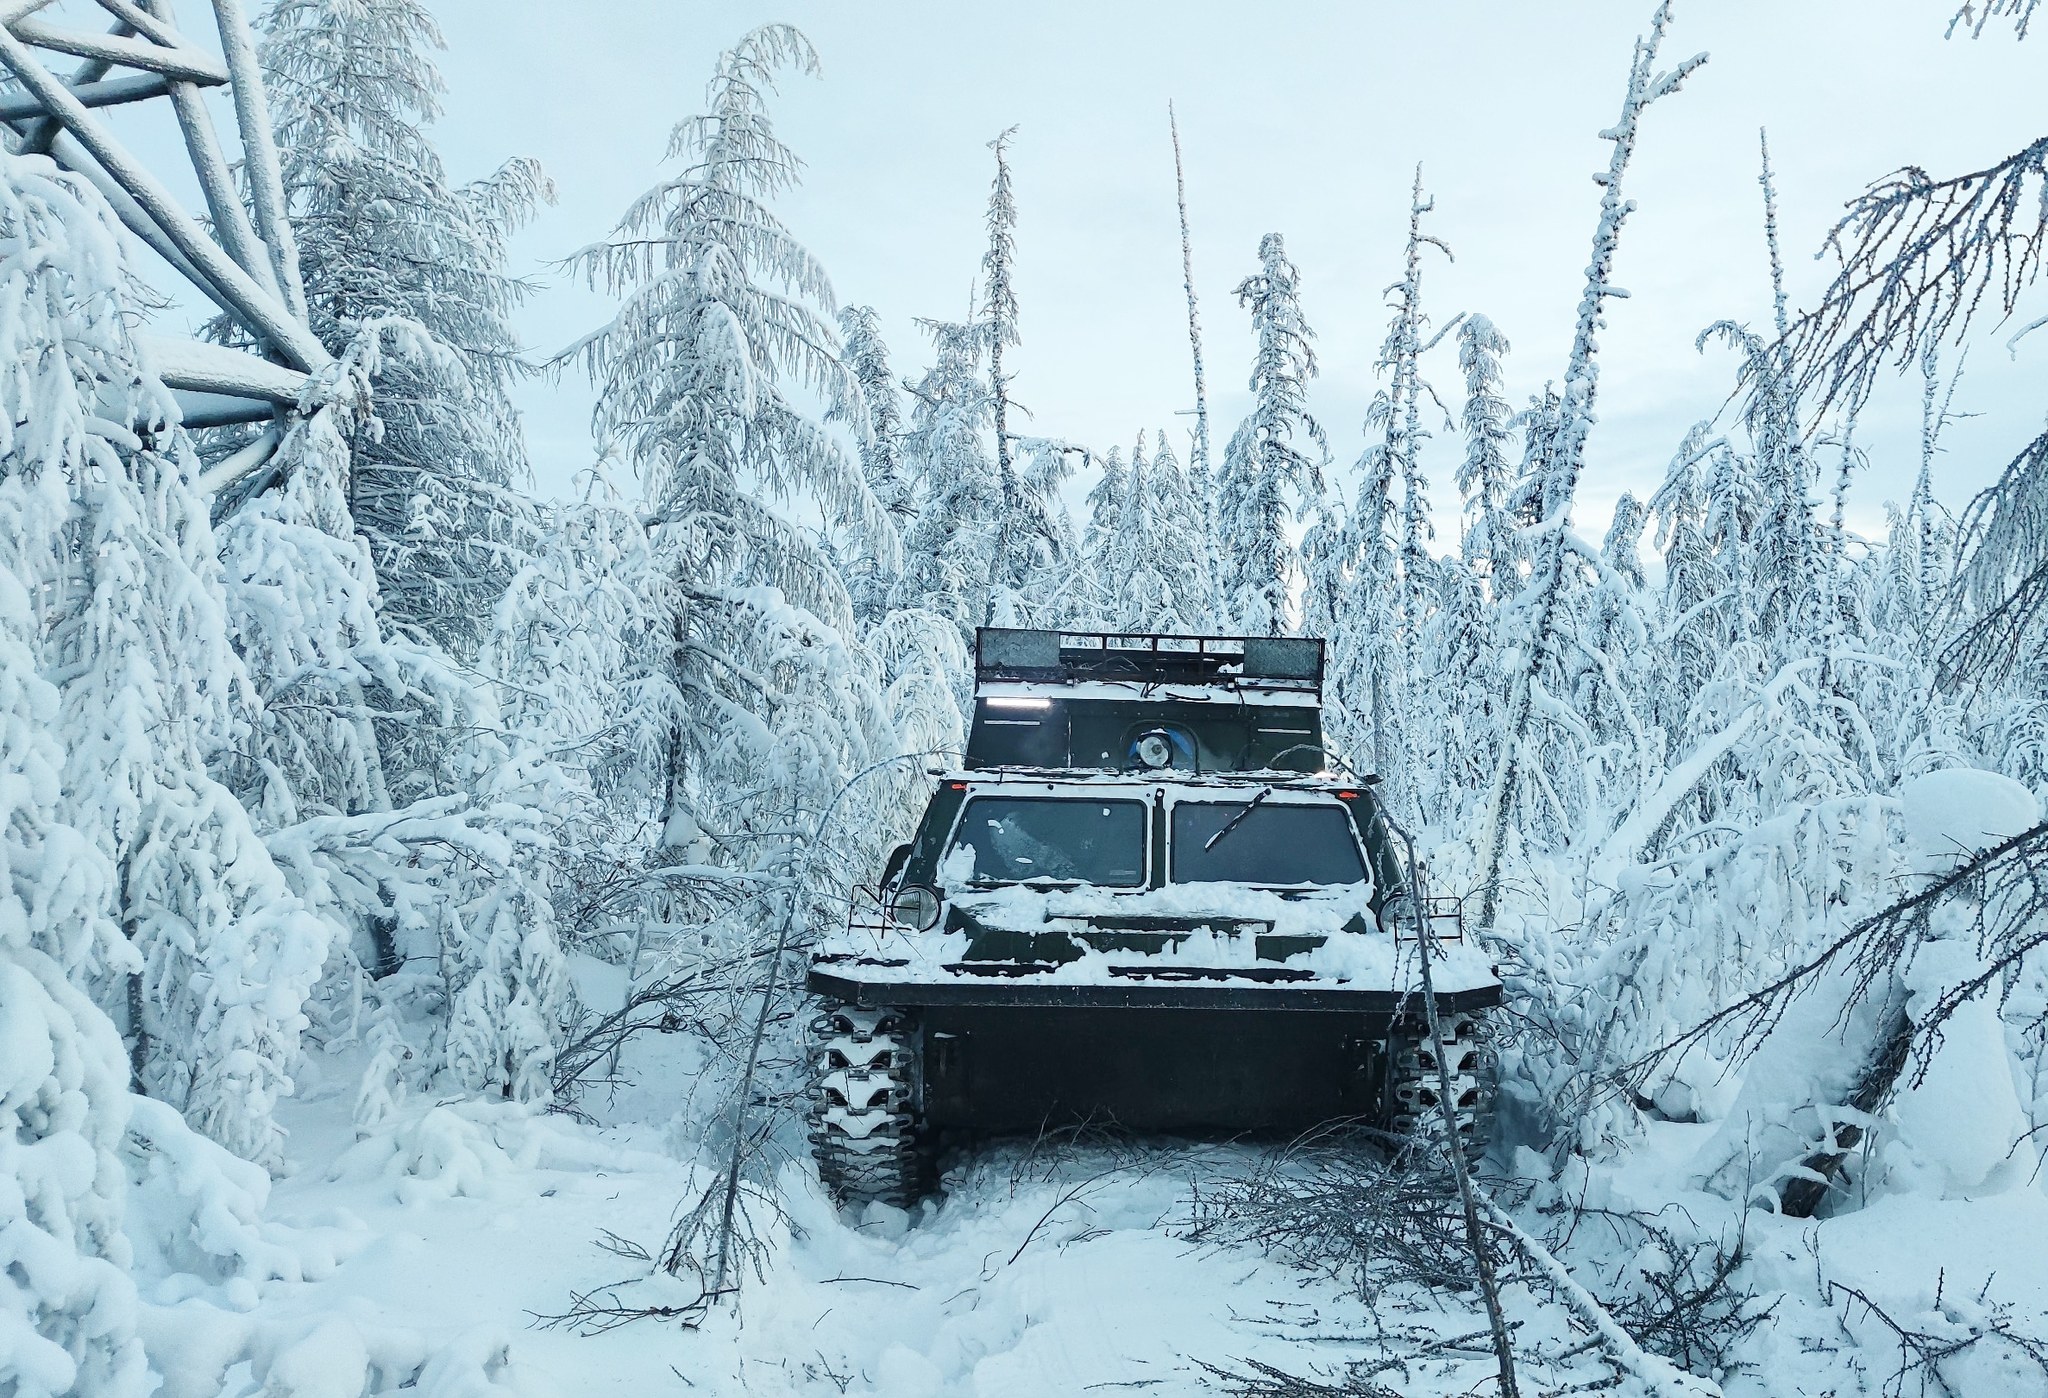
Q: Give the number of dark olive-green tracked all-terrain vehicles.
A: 1